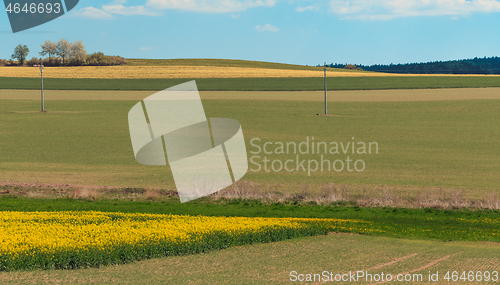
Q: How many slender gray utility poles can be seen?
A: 2